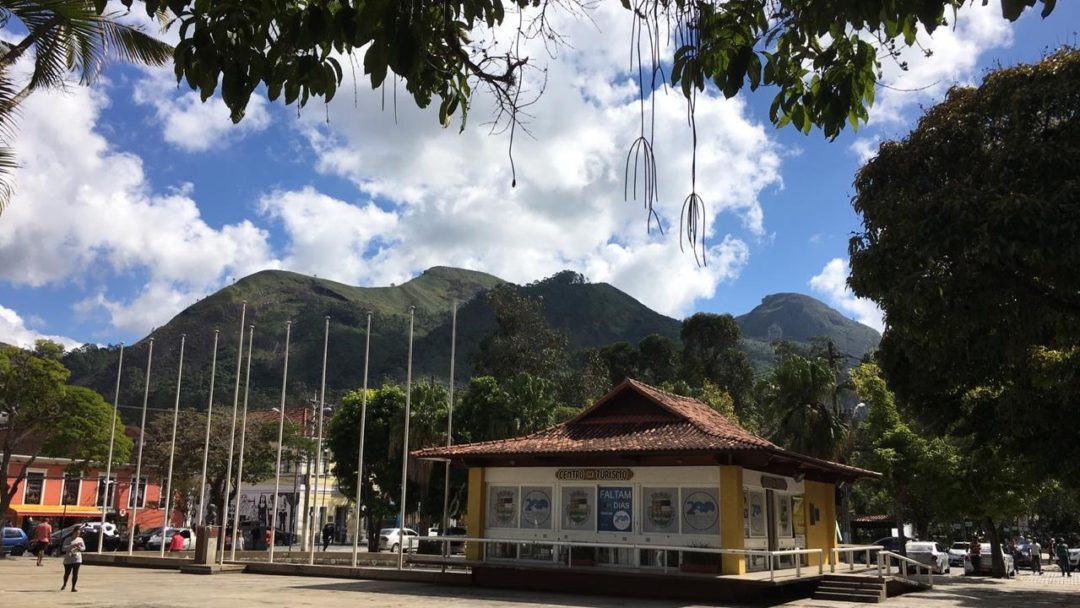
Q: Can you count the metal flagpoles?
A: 11